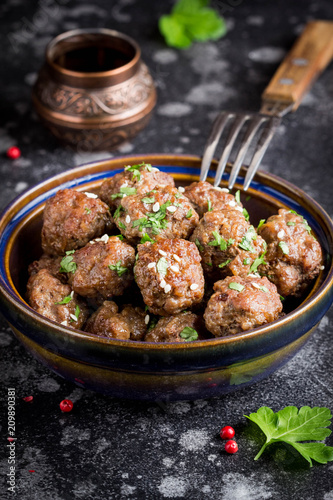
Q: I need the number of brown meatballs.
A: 13